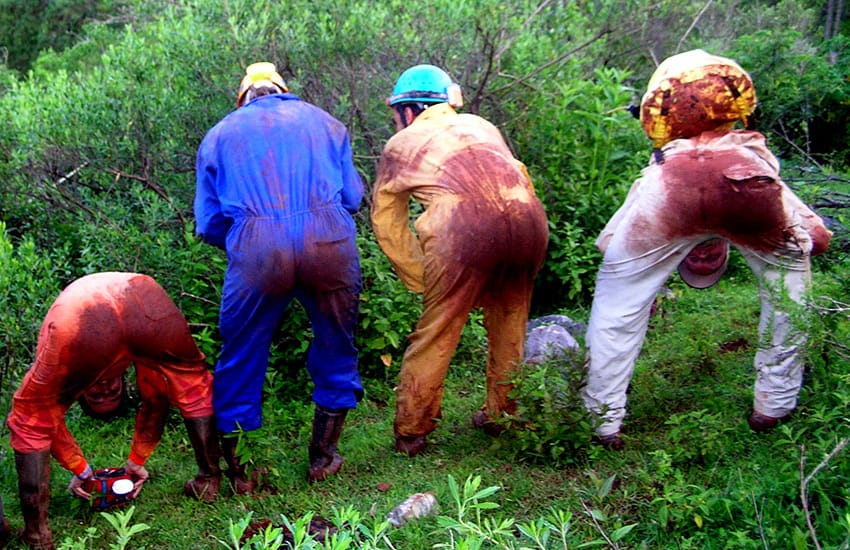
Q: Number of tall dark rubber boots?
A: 4